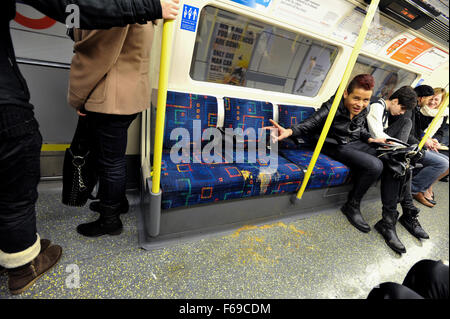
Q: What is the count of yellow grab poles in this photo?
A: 3